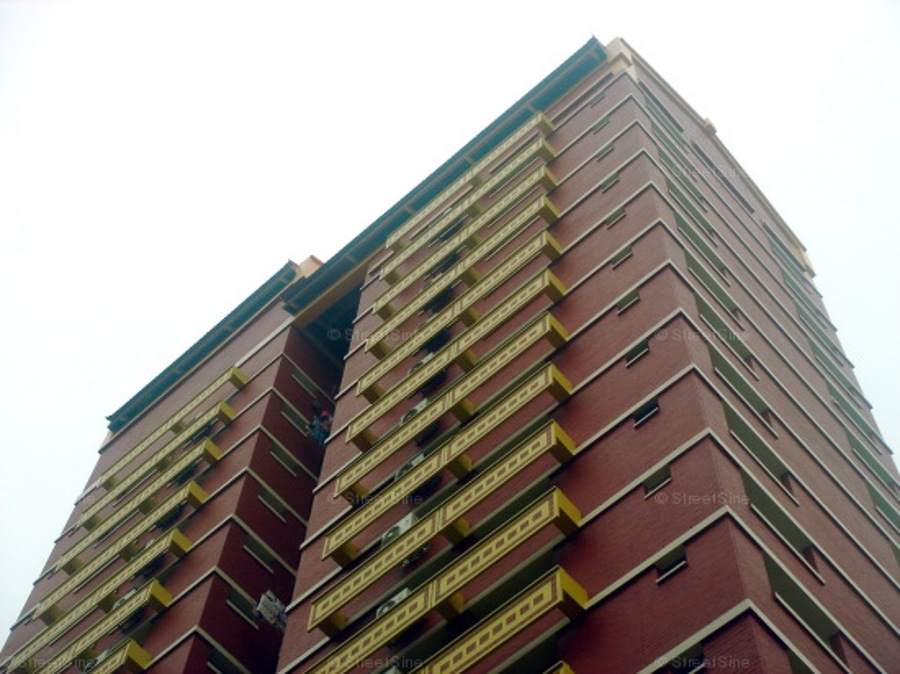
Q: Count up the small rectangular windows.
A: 12